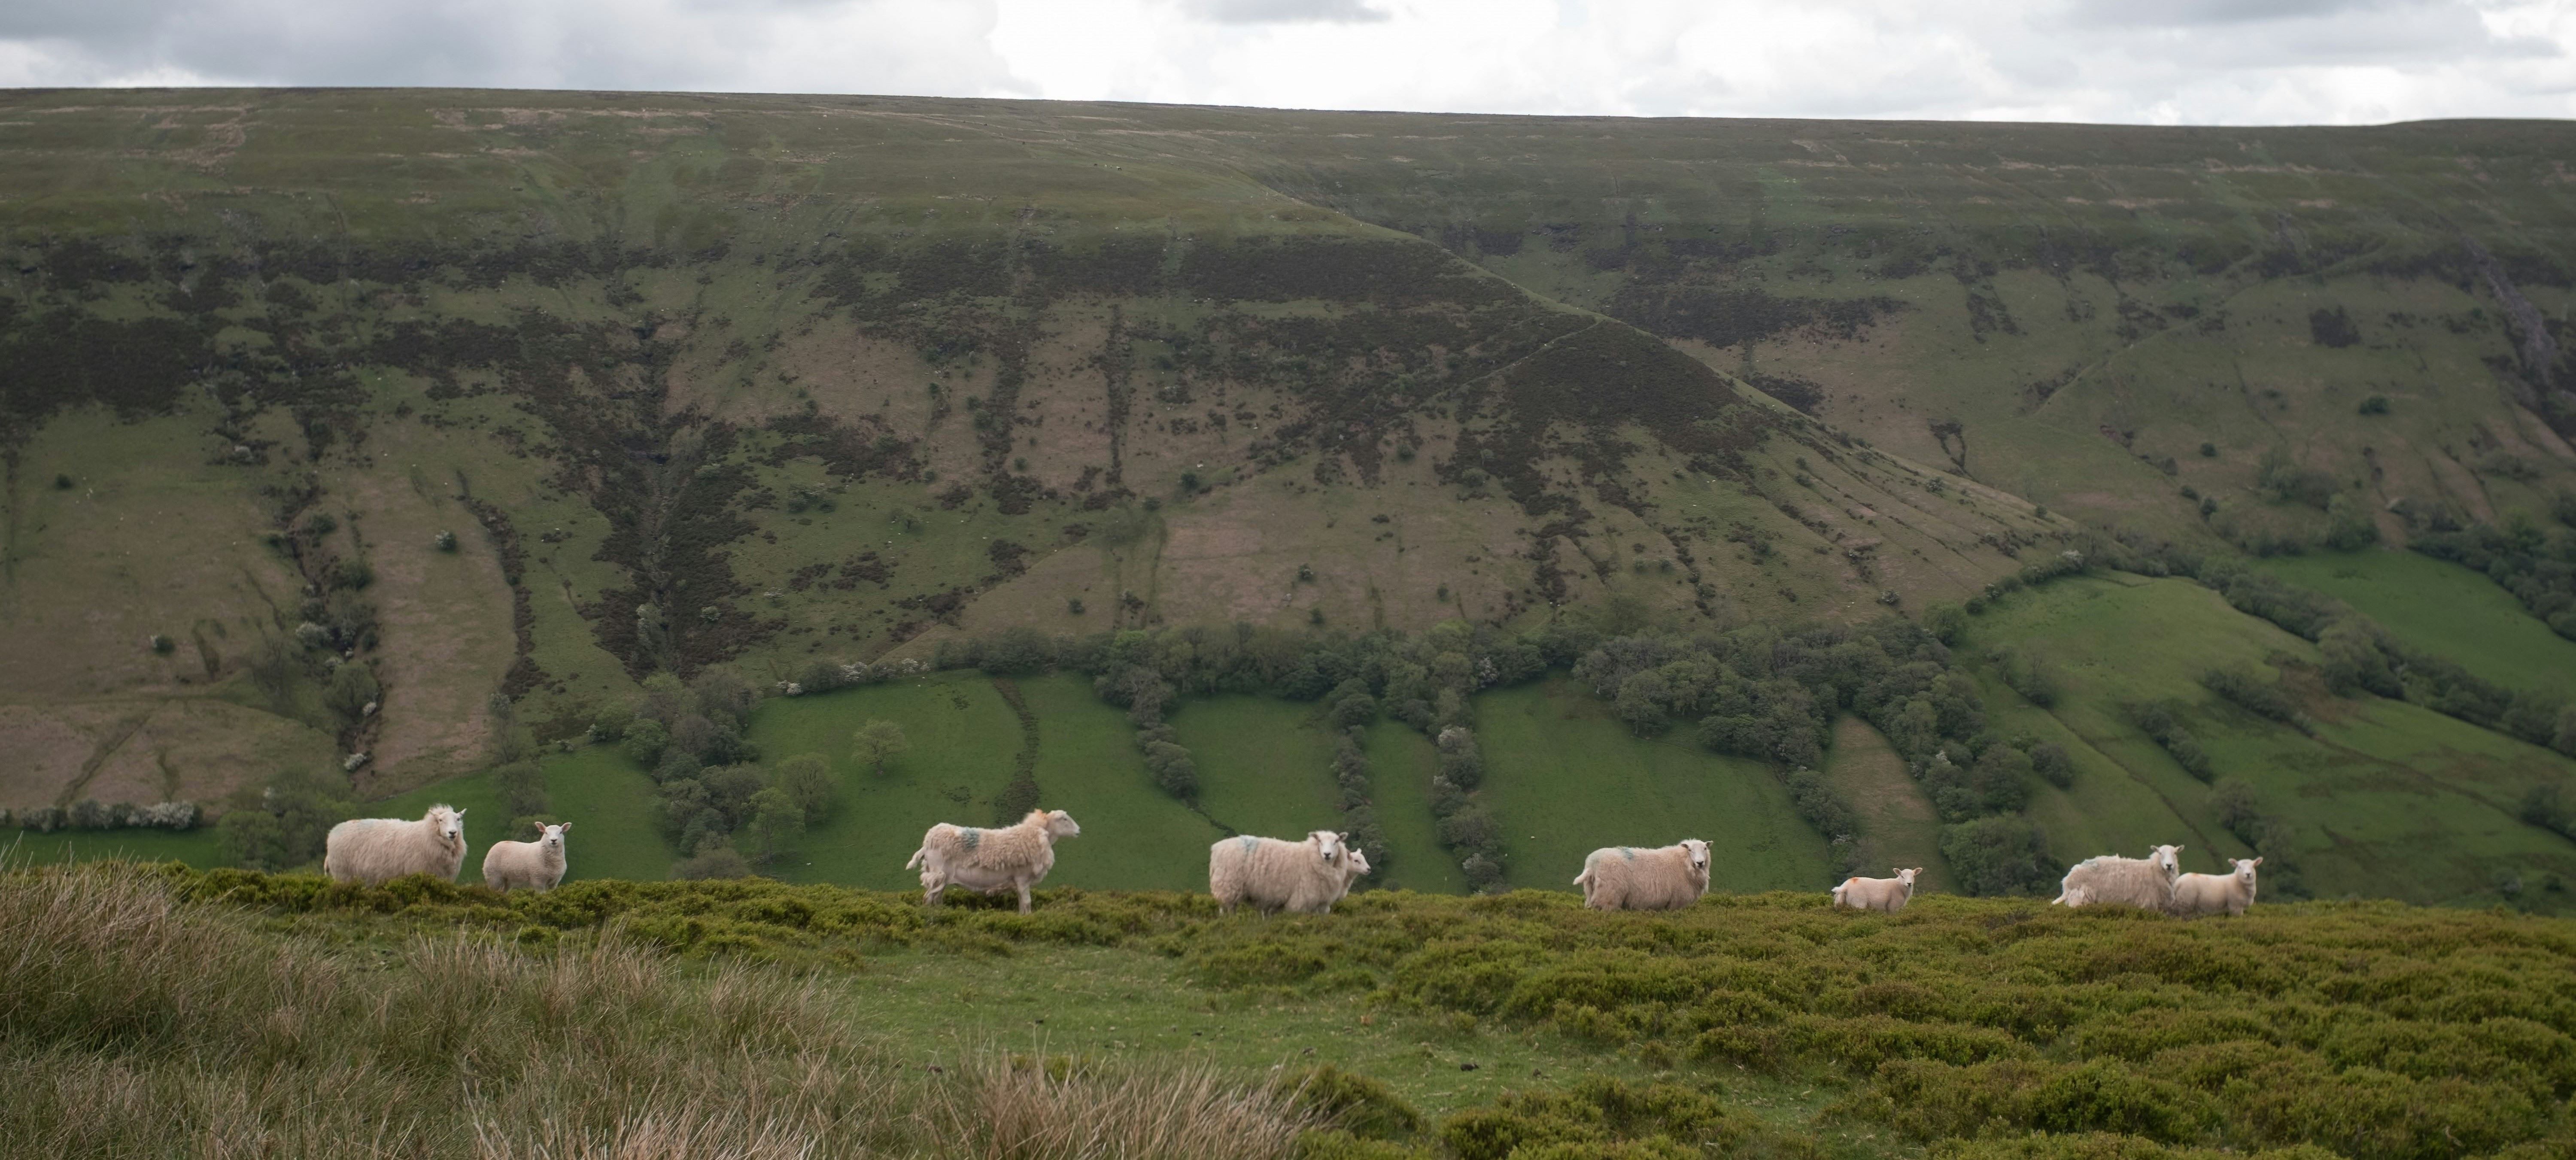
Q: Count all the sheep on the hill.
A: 9